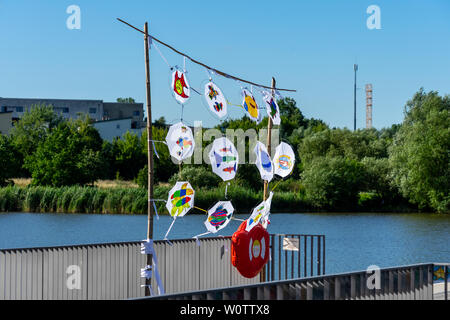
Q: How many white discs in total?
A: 12